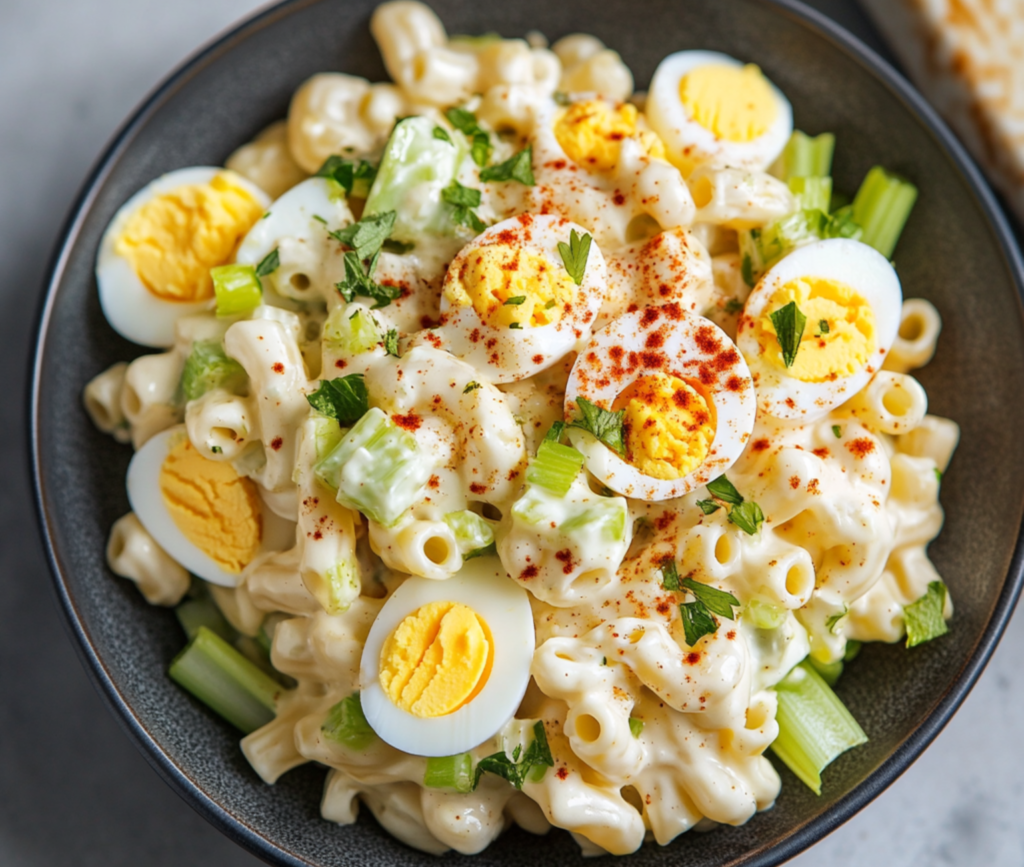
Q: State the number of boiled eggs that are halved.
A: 7